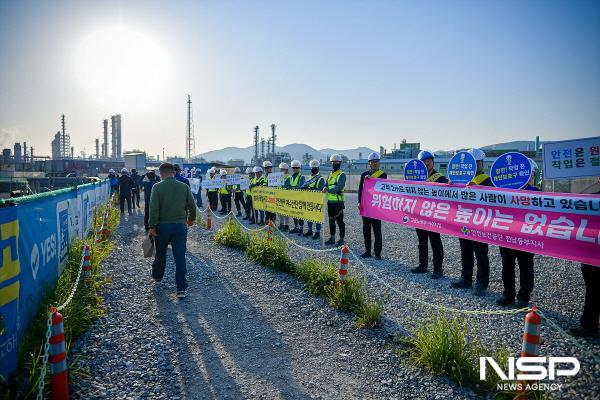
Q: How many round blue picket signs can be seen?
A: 3